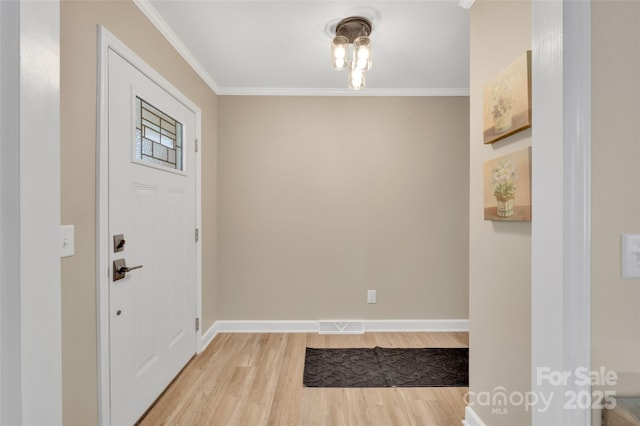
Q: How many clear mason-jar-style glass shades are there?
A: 3